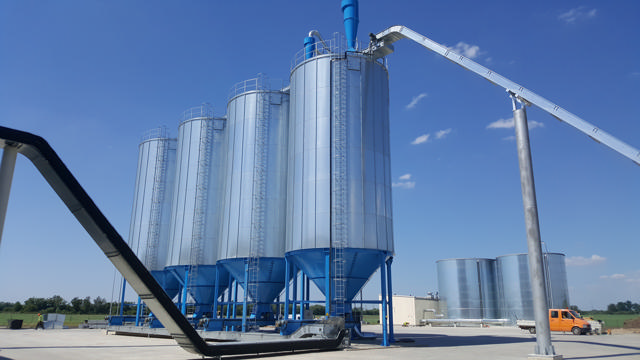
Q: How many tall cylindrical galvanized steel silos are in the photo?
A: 4